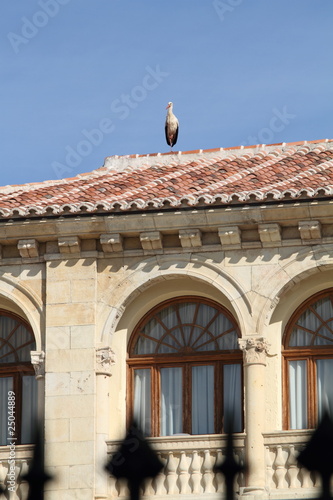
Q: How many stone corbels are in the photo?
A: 8